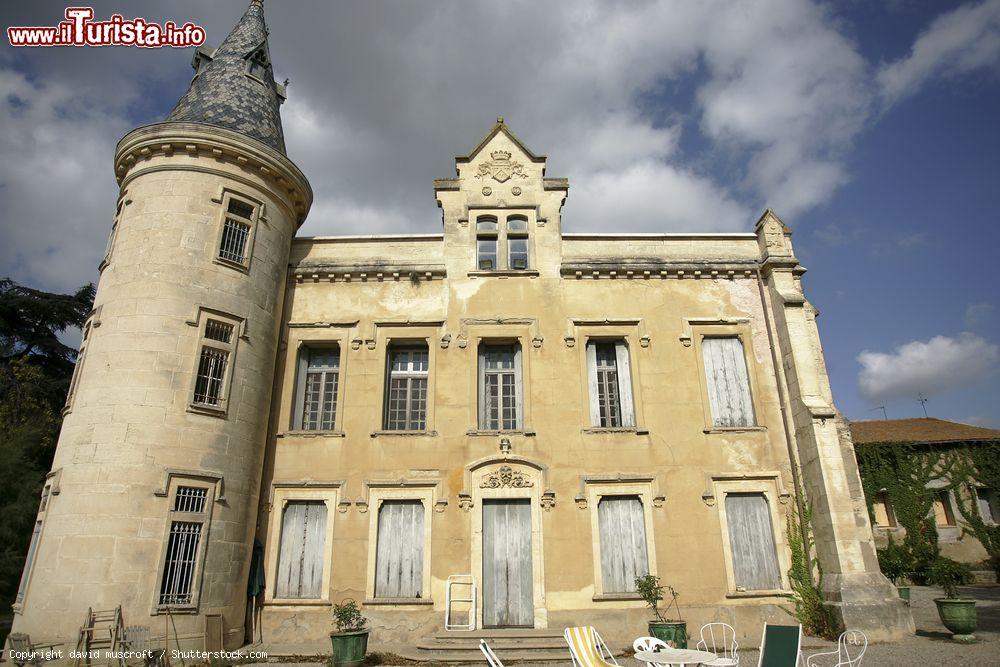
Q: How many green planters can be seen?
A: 4